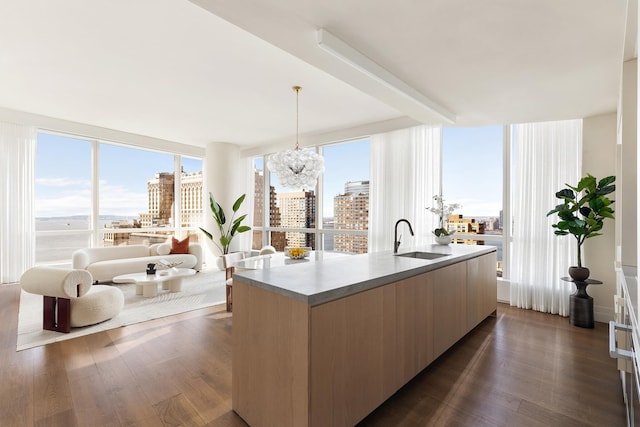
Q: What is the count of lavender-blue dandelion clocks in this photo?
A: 0